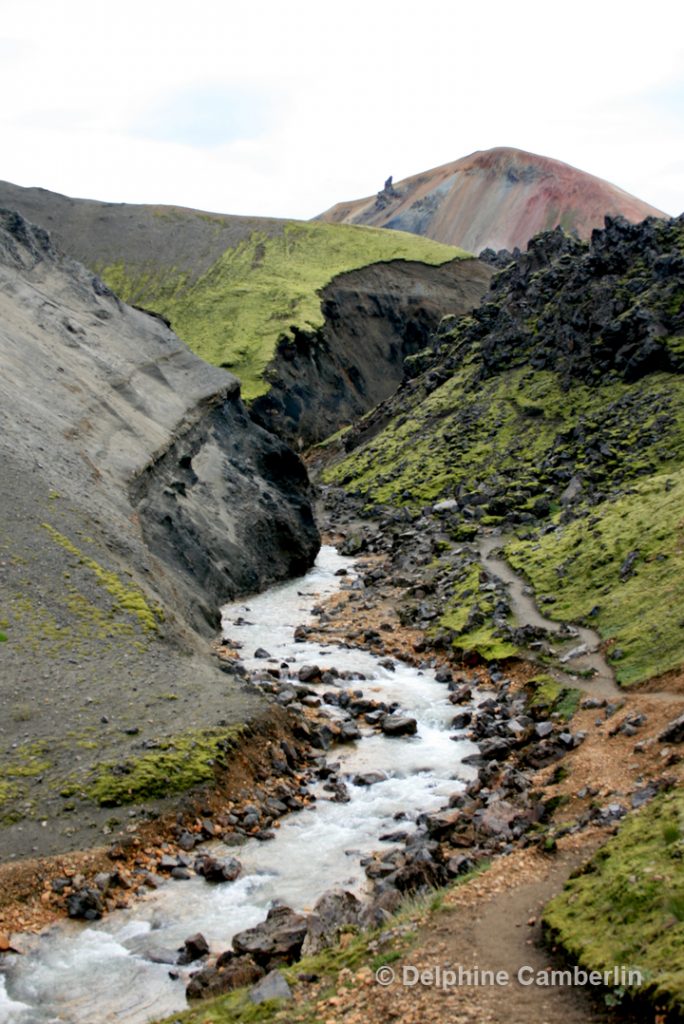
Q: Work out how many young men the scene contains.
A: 0